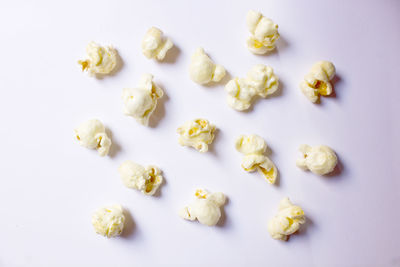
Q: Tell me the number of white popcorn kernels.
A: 15